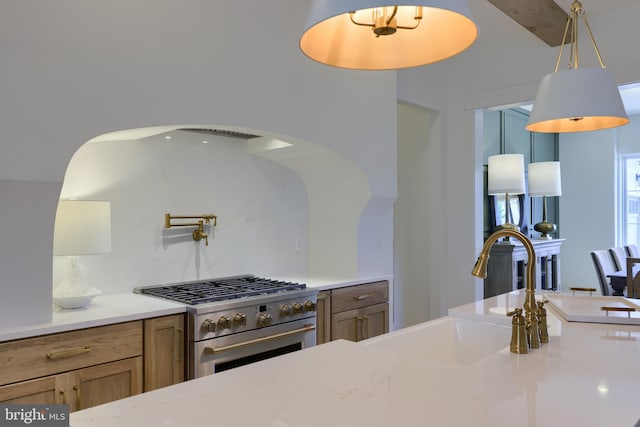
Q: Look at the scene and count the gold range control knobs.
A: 7